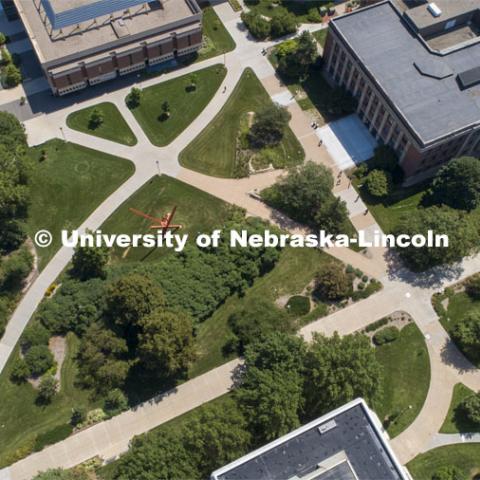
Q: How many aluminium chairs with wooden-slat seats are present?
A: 0